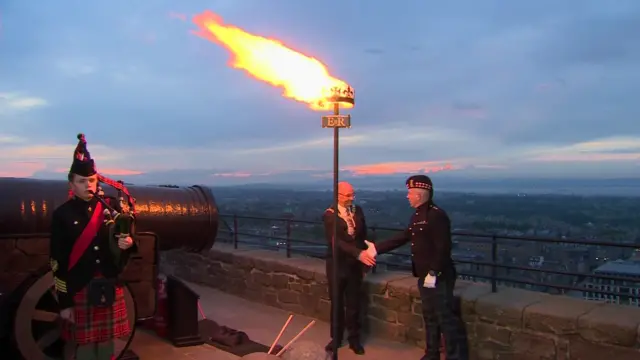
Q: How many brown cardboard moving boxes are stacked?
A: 0